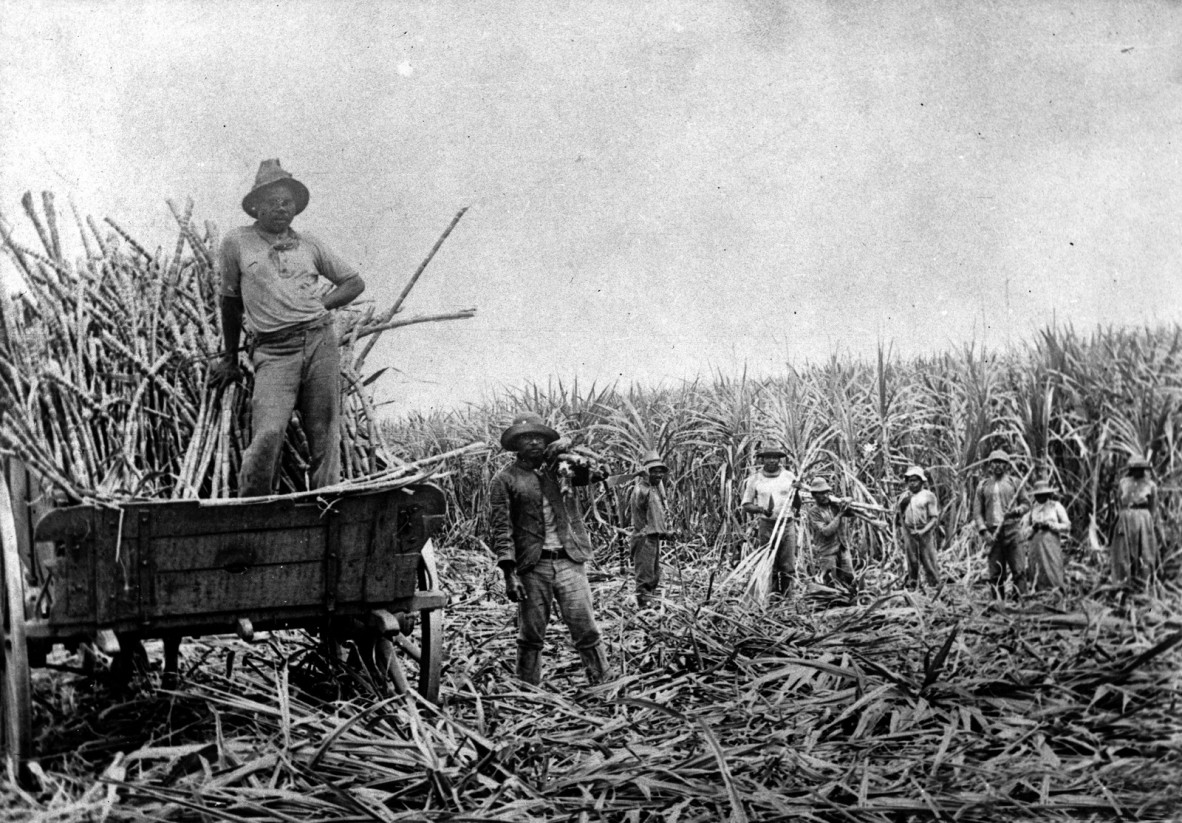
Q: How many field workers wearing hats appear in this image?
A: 9